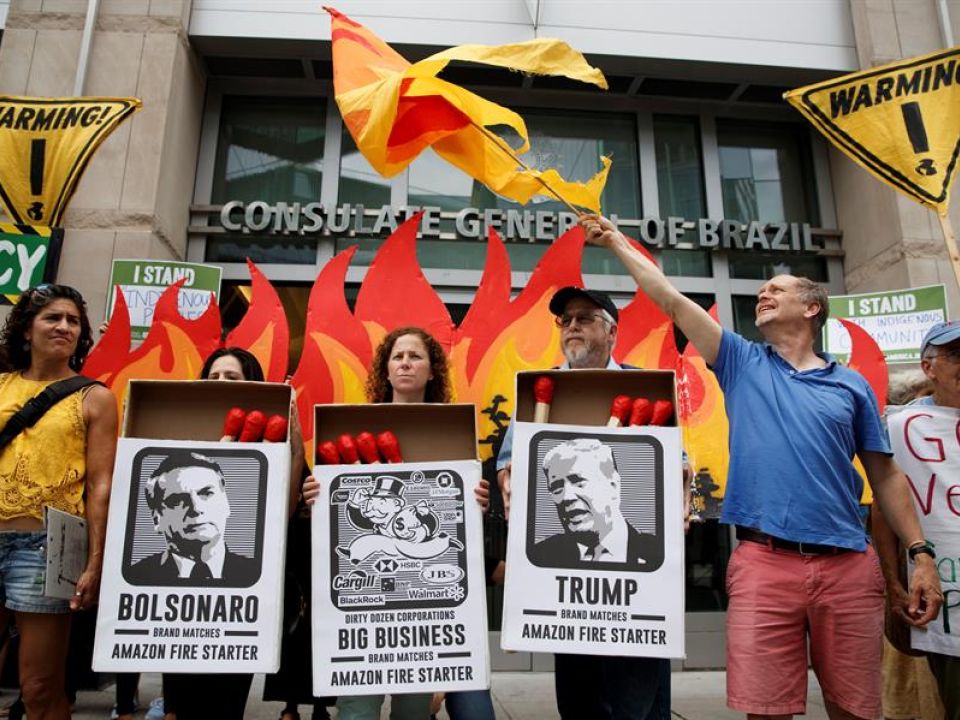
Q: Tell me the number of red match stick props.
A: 11